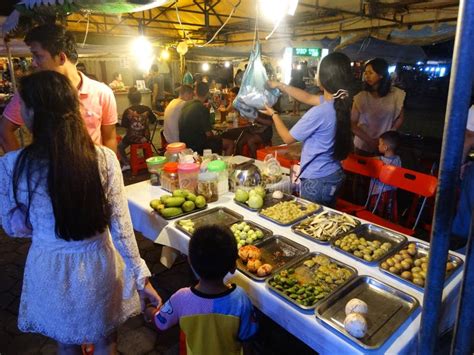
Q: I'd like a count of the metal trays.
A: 11